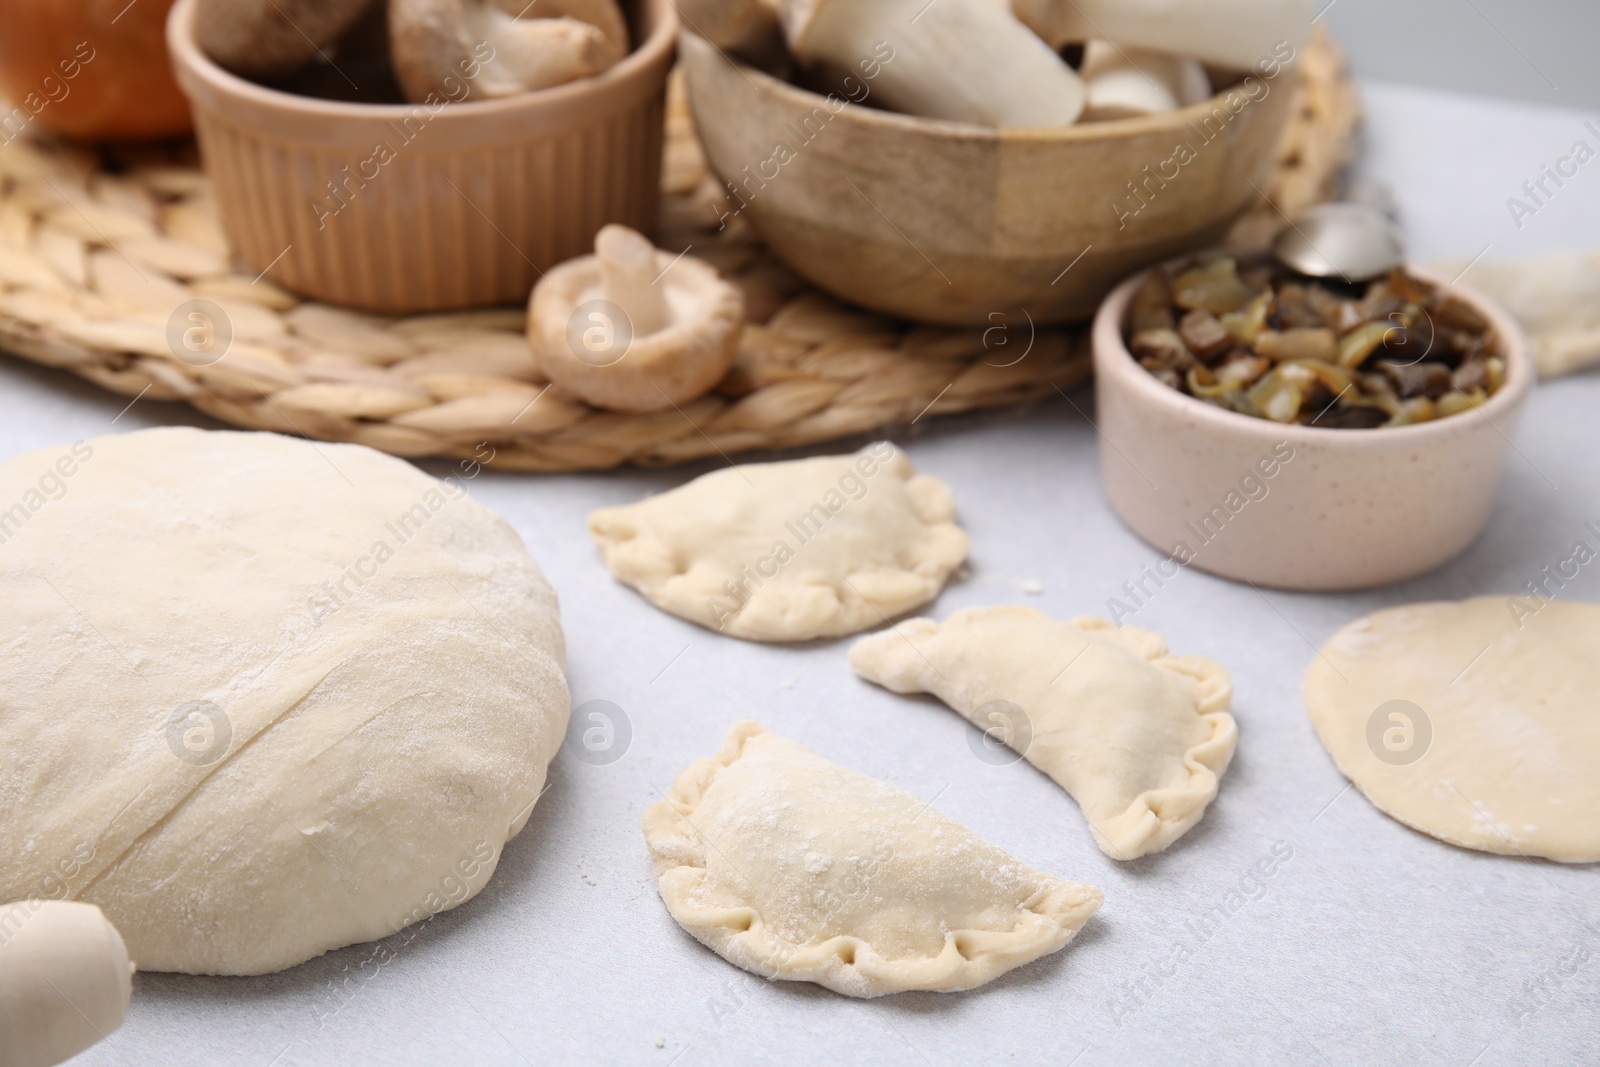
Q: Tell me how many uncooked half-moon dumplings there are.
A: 3